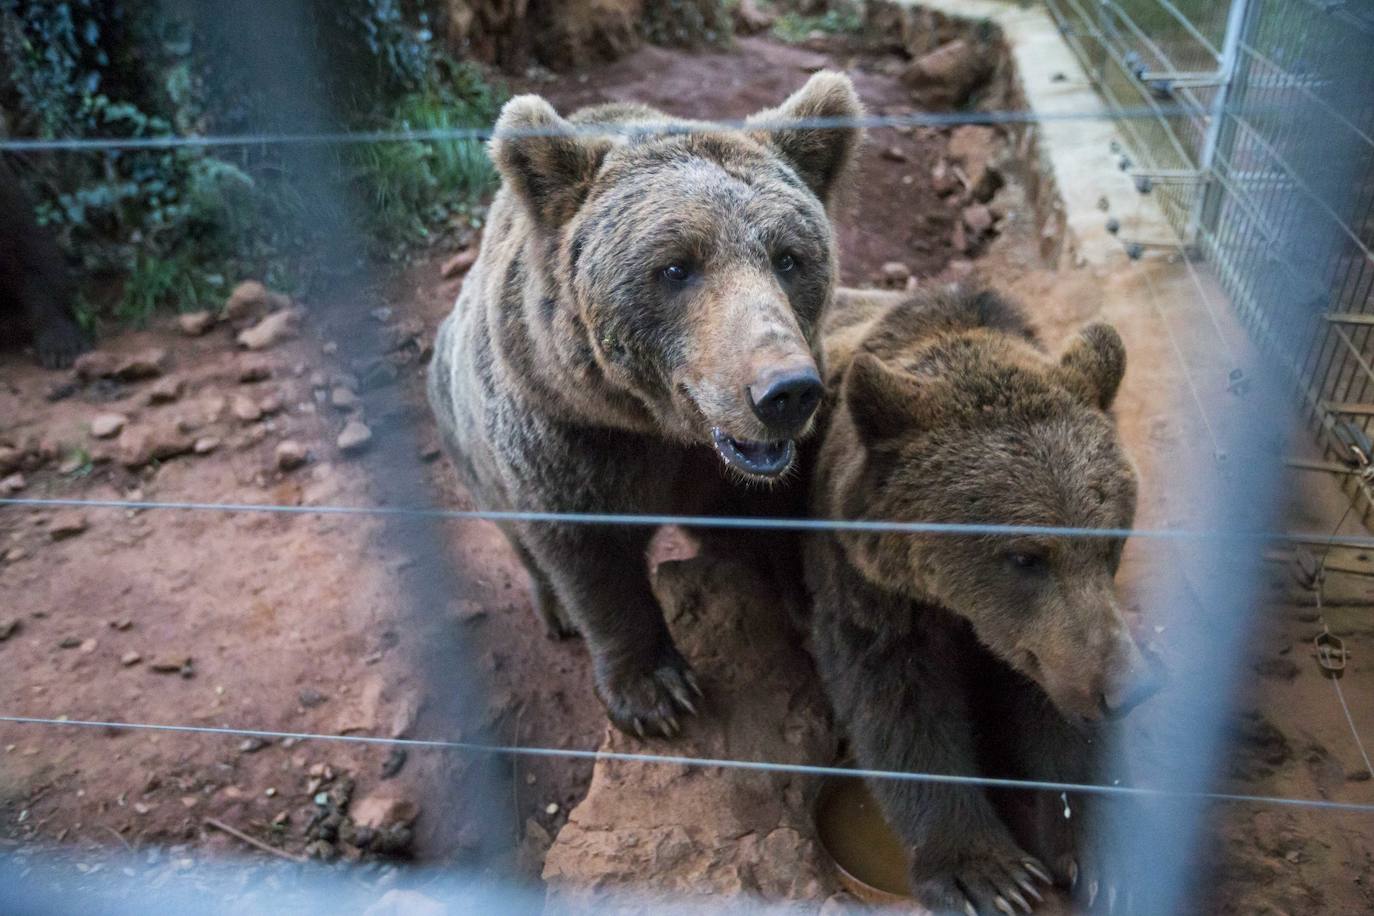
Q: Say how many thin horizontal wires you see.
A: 3